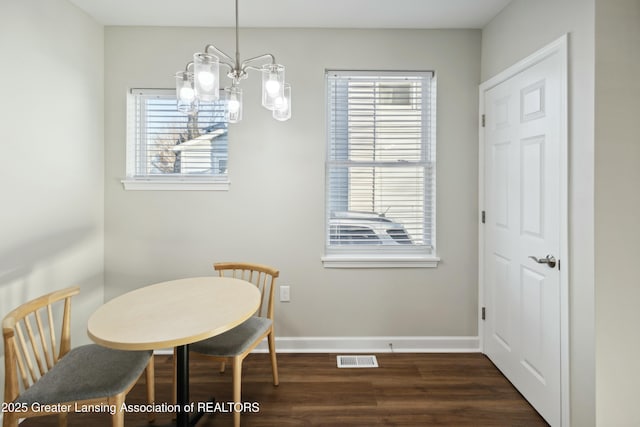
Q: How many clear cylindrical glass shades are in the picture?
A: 5